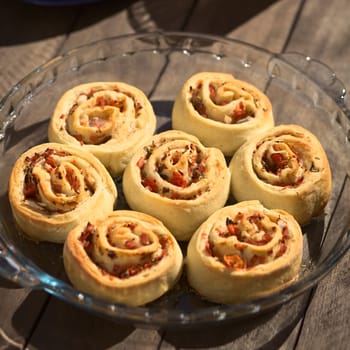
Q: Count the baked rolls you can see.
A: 7